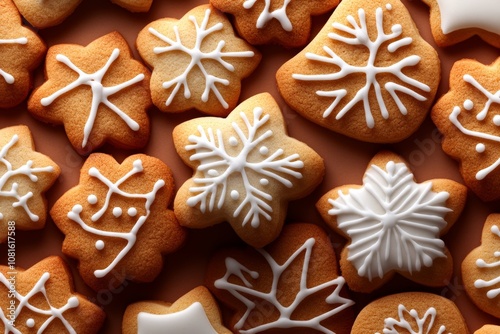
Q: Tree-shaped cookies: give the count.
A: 0